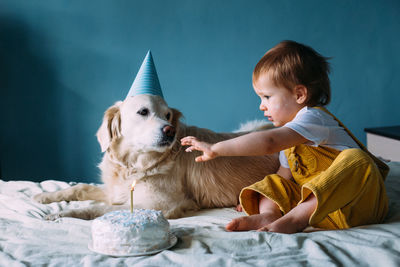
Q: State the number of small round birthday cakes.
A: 1